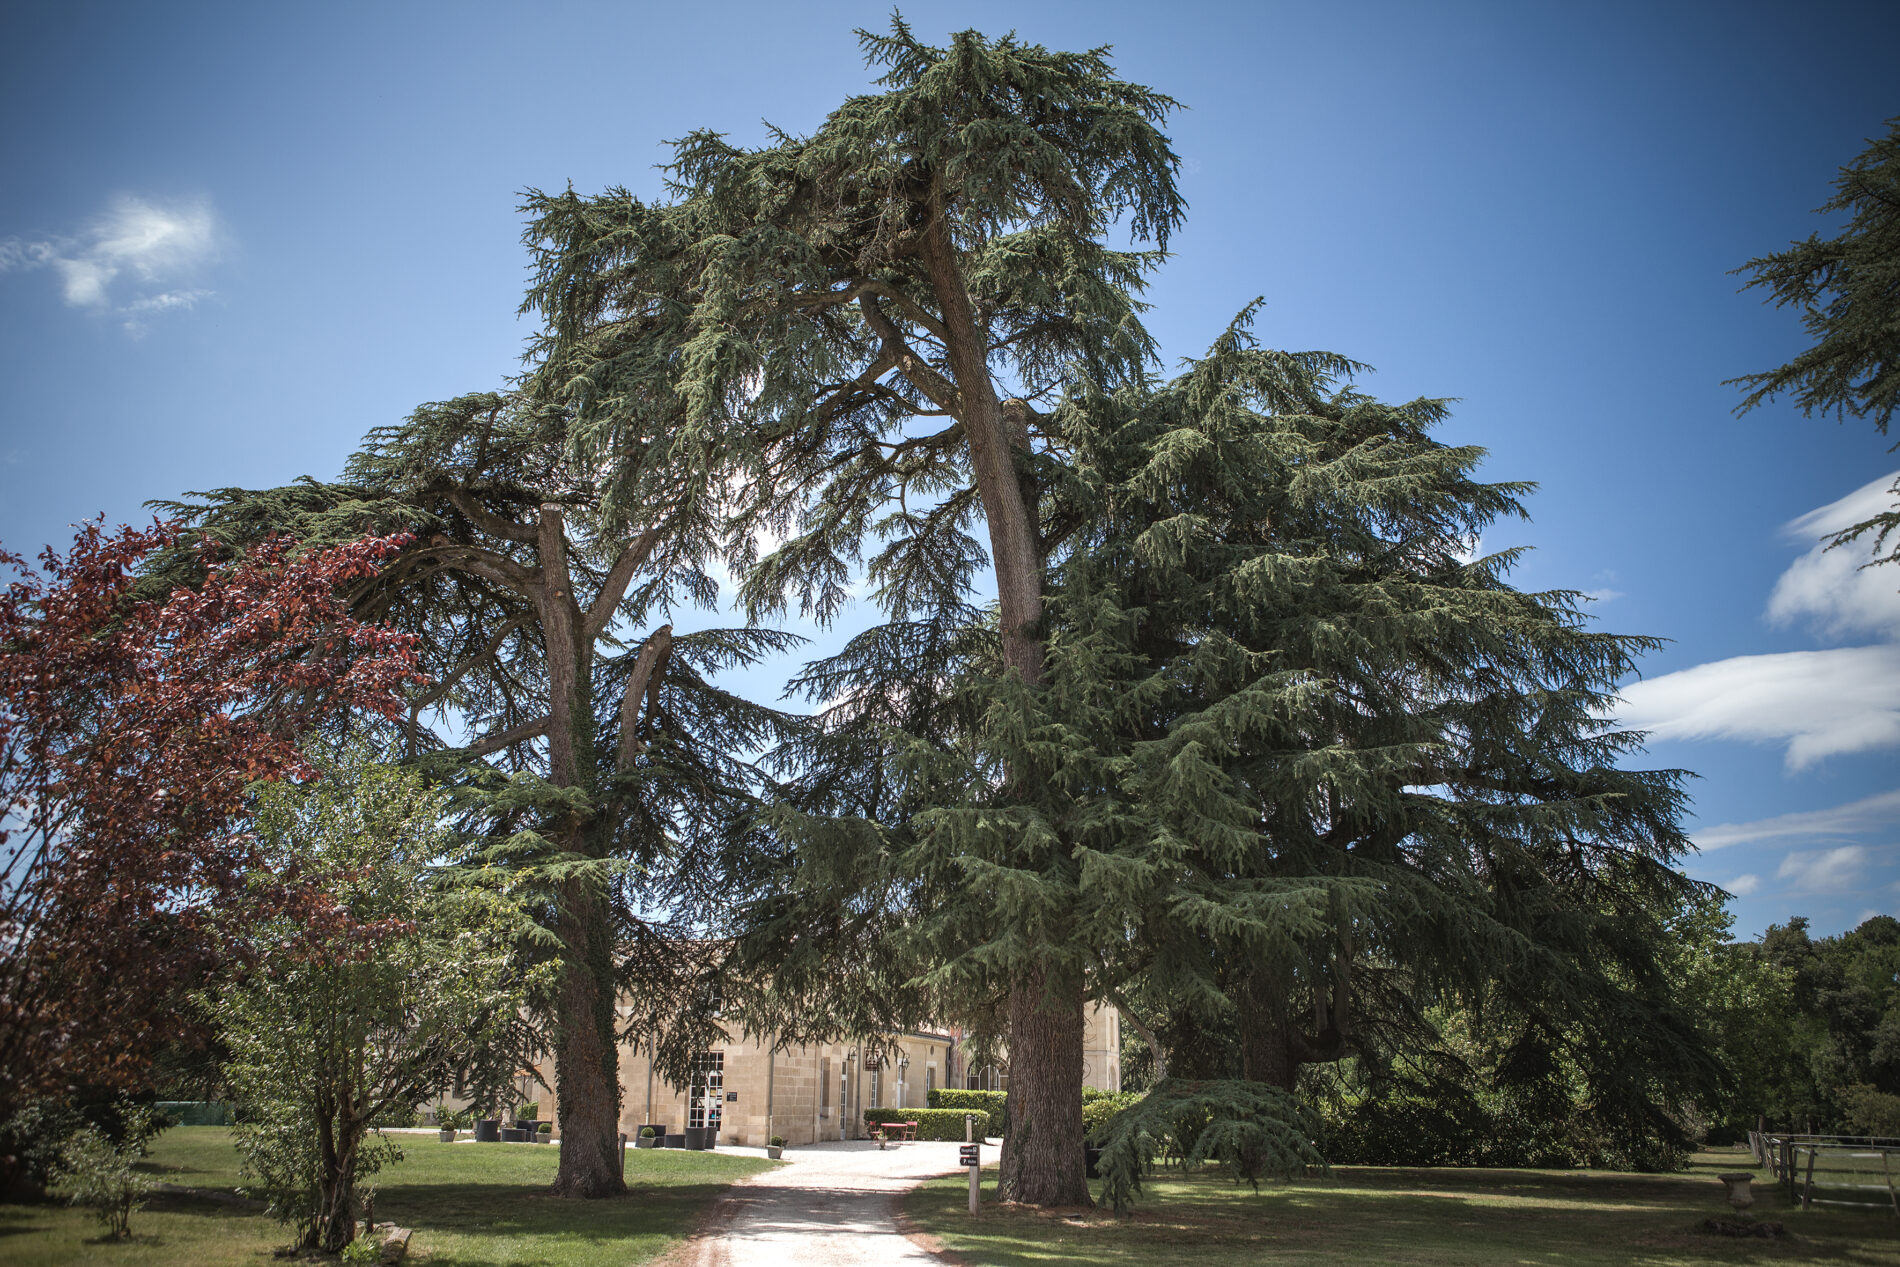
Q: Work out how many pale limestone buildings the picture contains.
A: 1